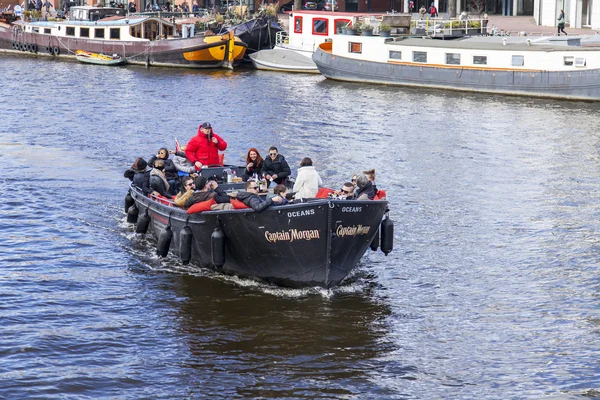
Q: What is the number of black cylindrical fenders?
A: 8